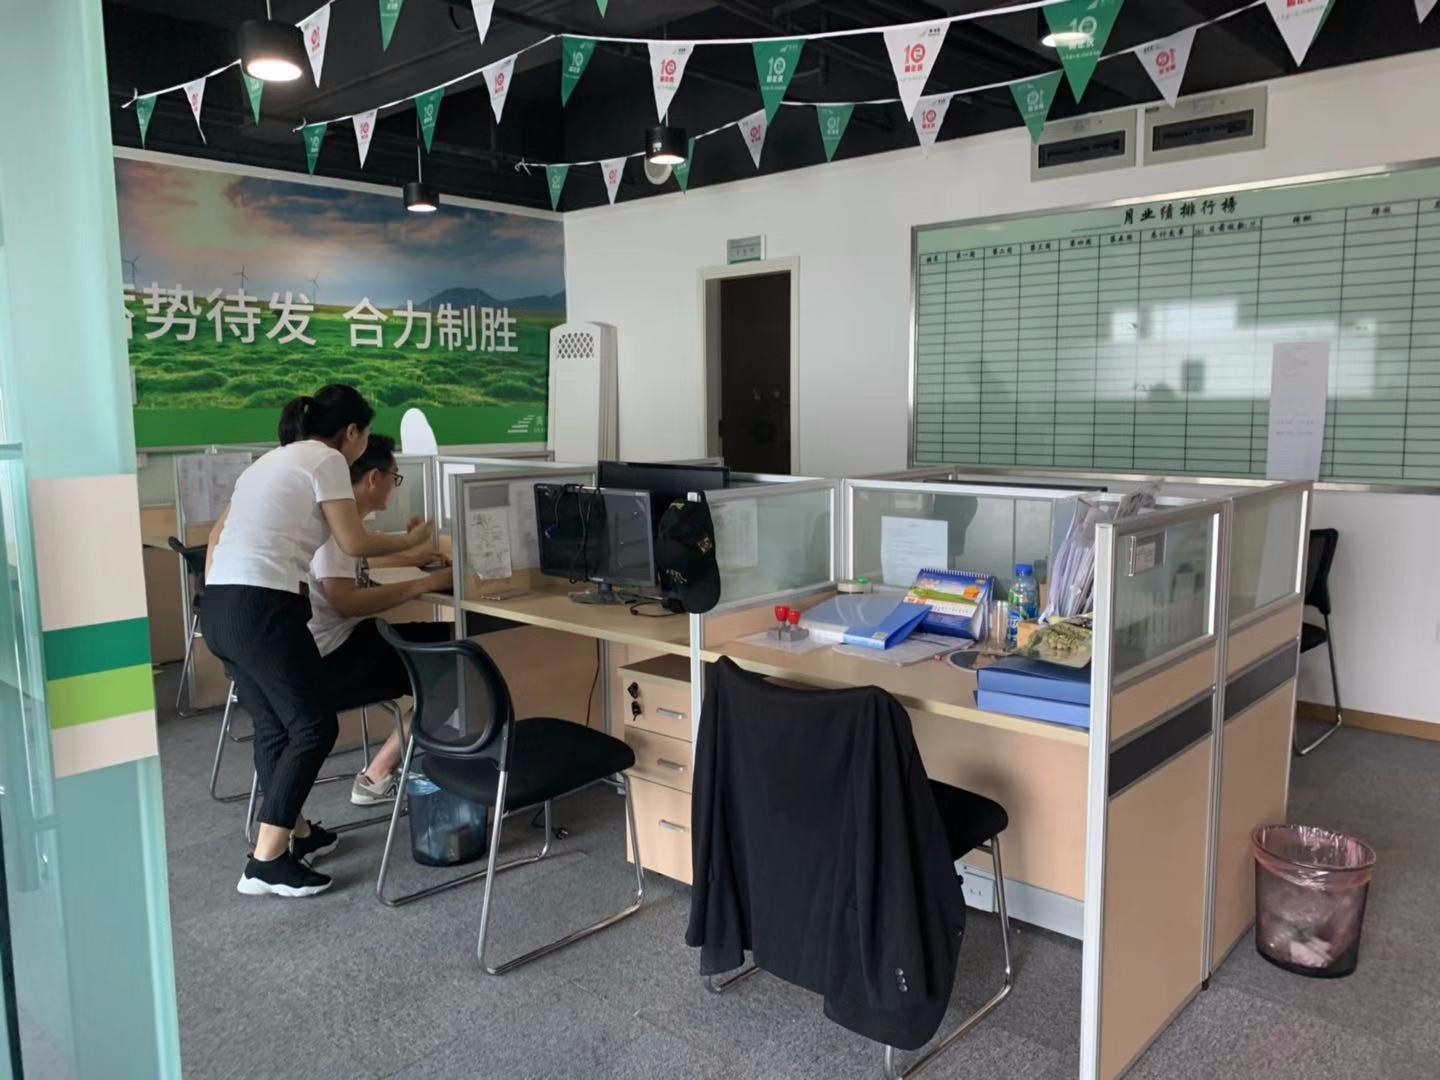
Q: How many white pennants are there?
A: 13